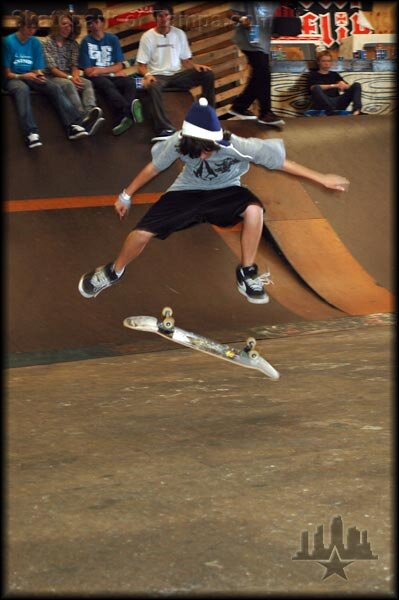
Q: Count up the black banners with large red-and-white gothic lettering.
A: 1